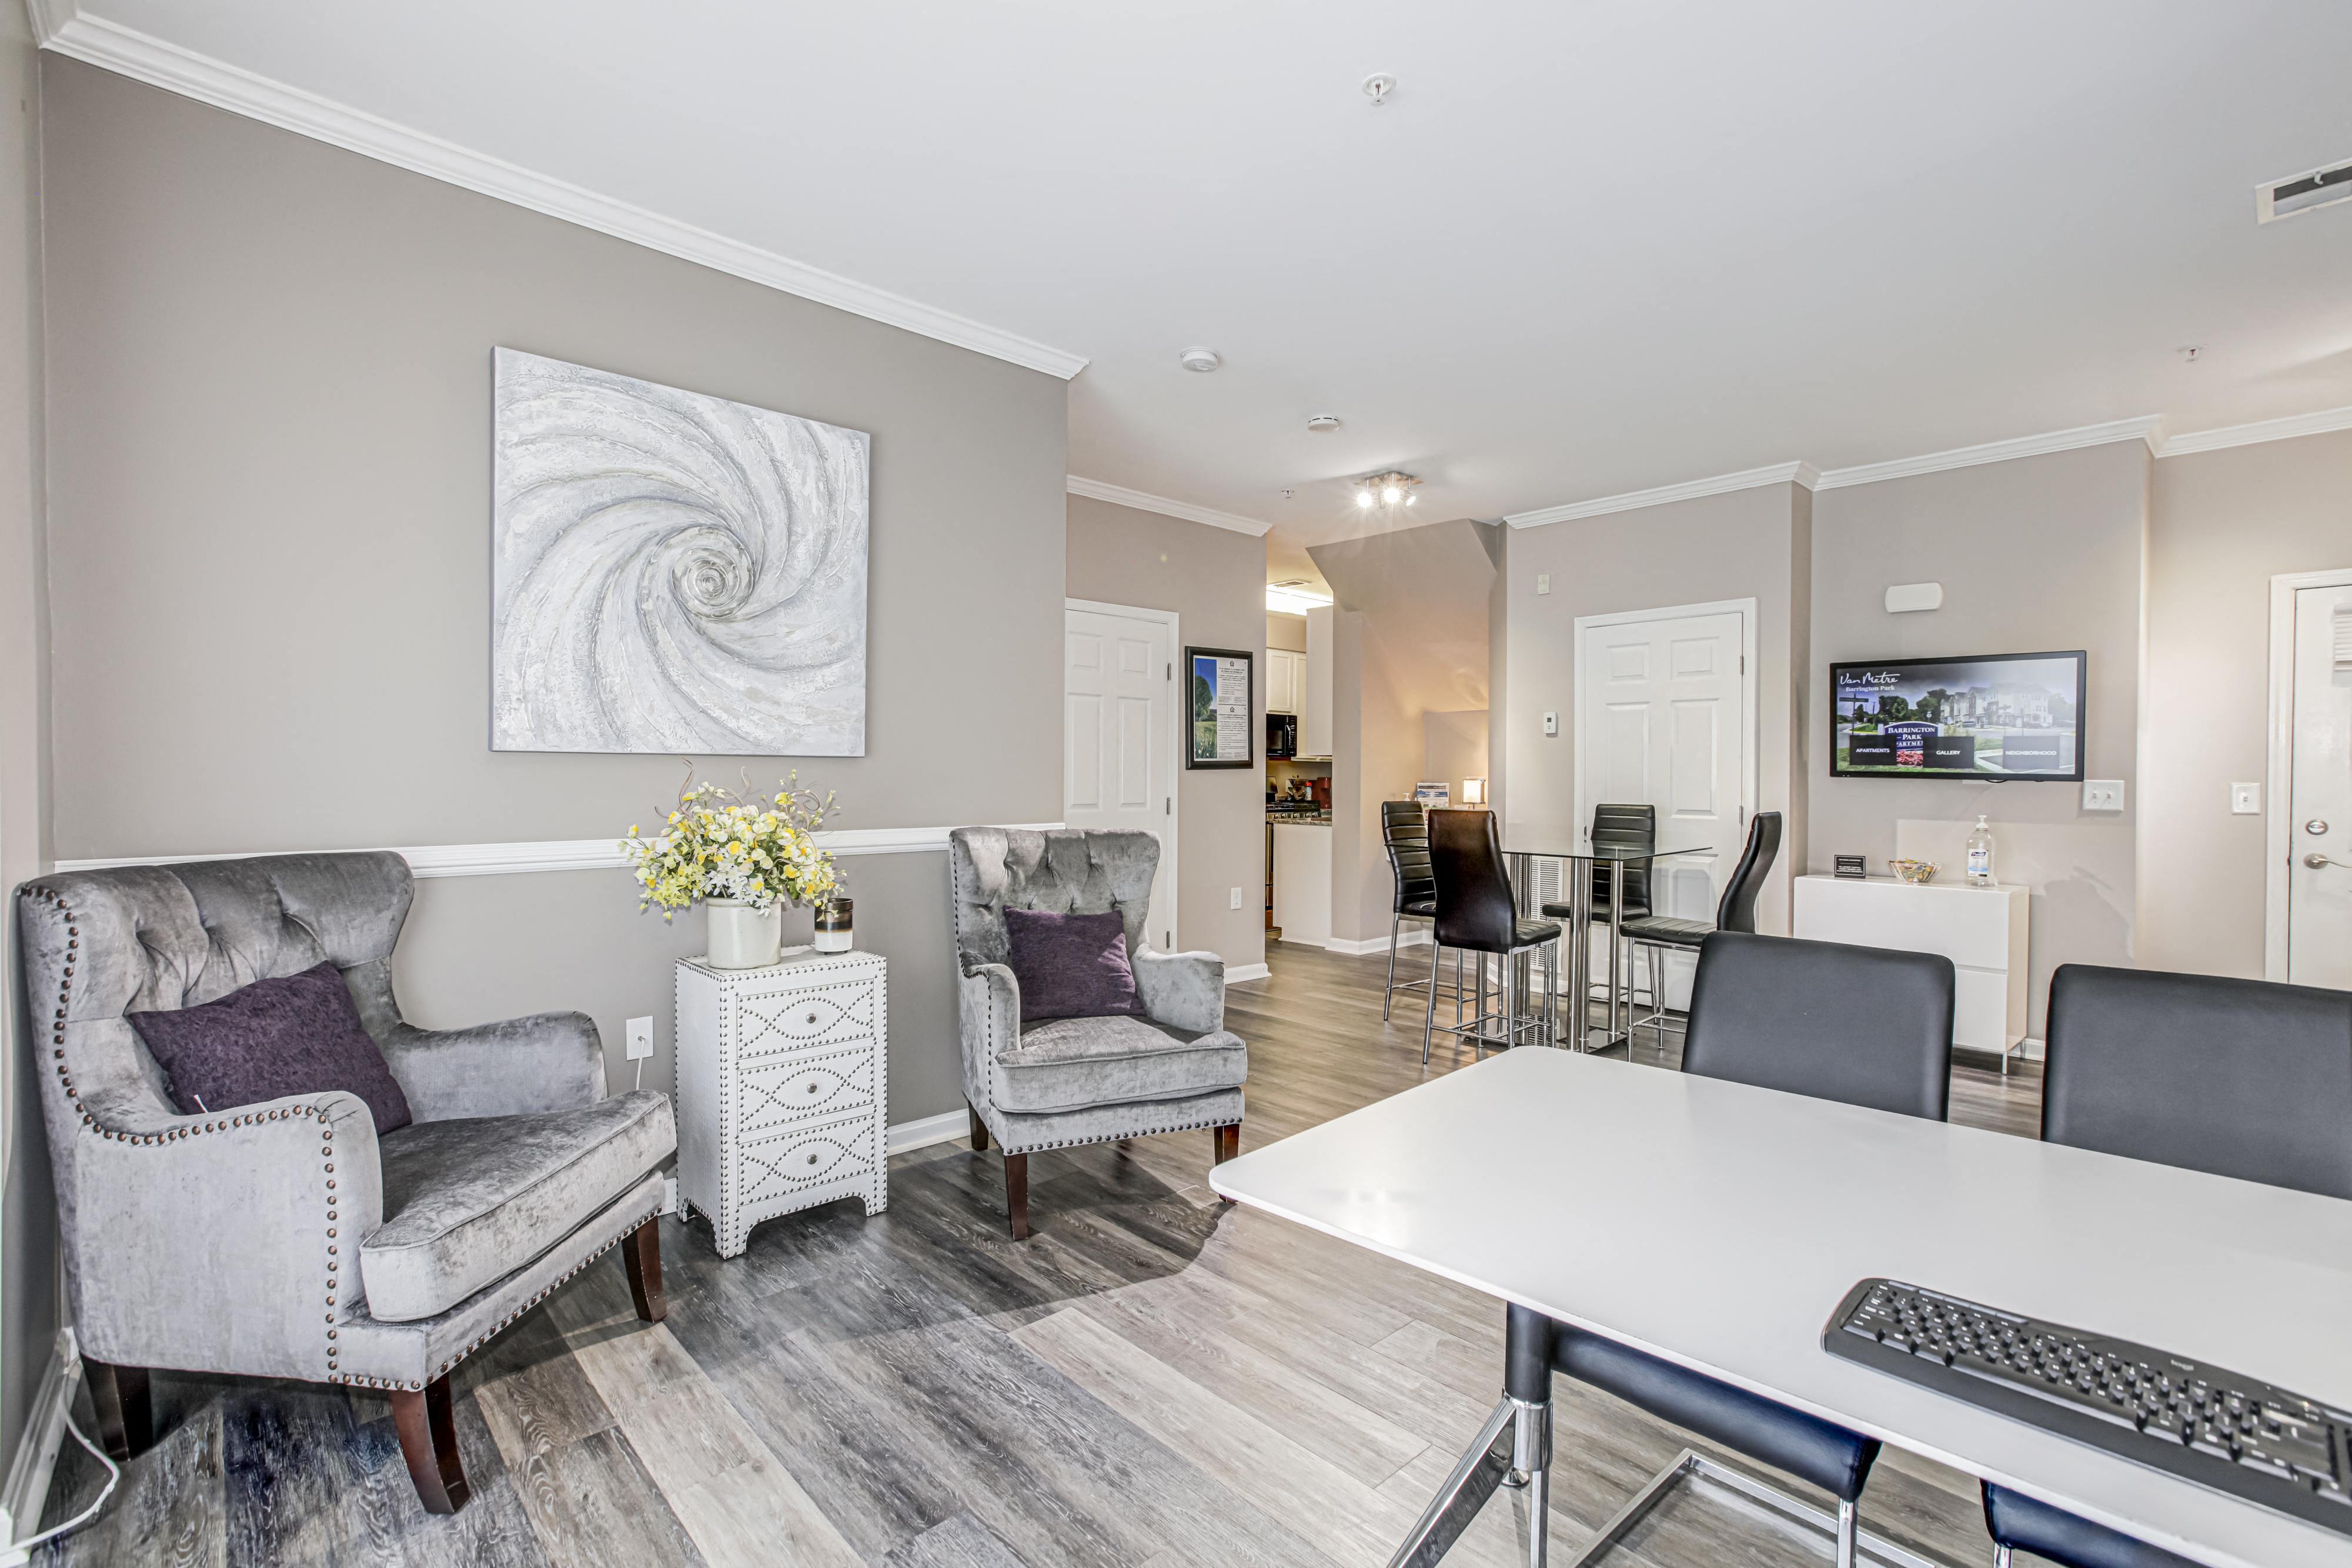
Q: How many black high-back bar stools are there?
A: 4